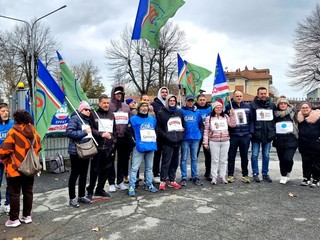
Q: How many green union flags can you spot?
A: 4